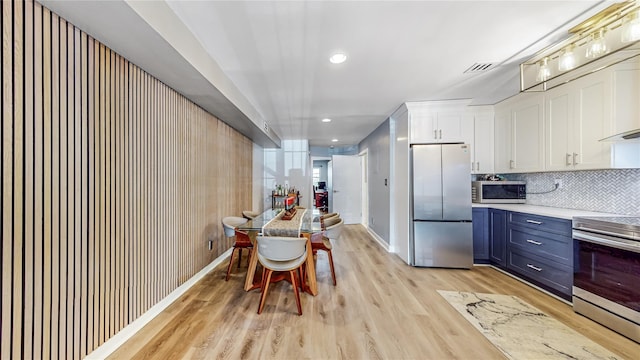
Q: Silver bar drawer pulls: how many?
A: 3